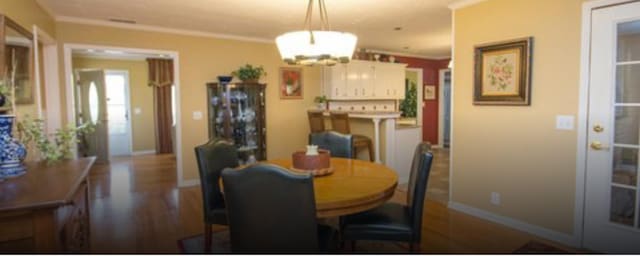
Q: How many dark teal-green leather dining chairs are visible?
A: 4